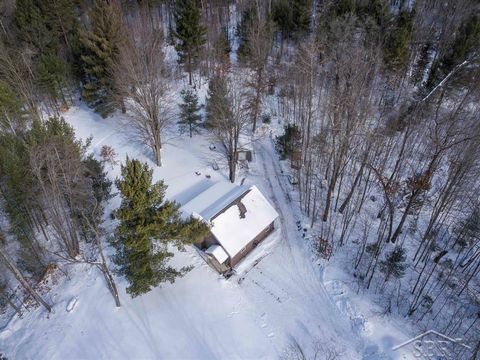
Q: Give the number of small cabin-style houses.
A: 1